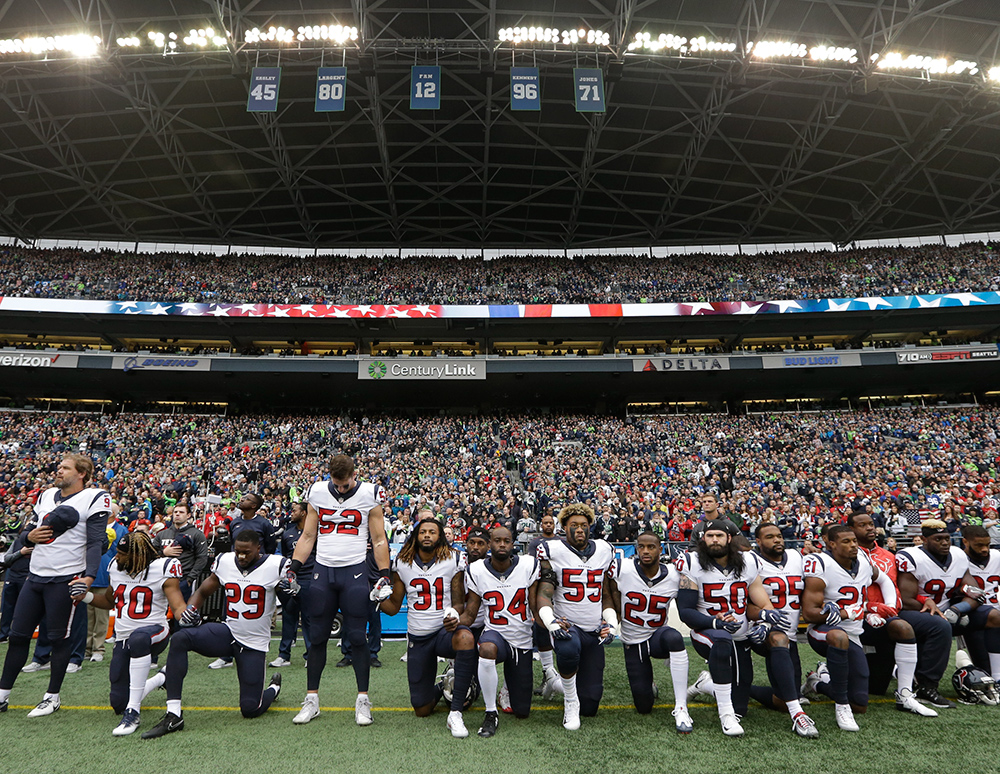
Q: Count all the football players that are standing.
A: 2